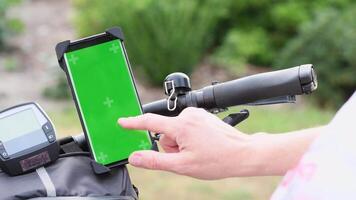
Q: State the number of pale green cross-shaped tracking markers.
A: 5